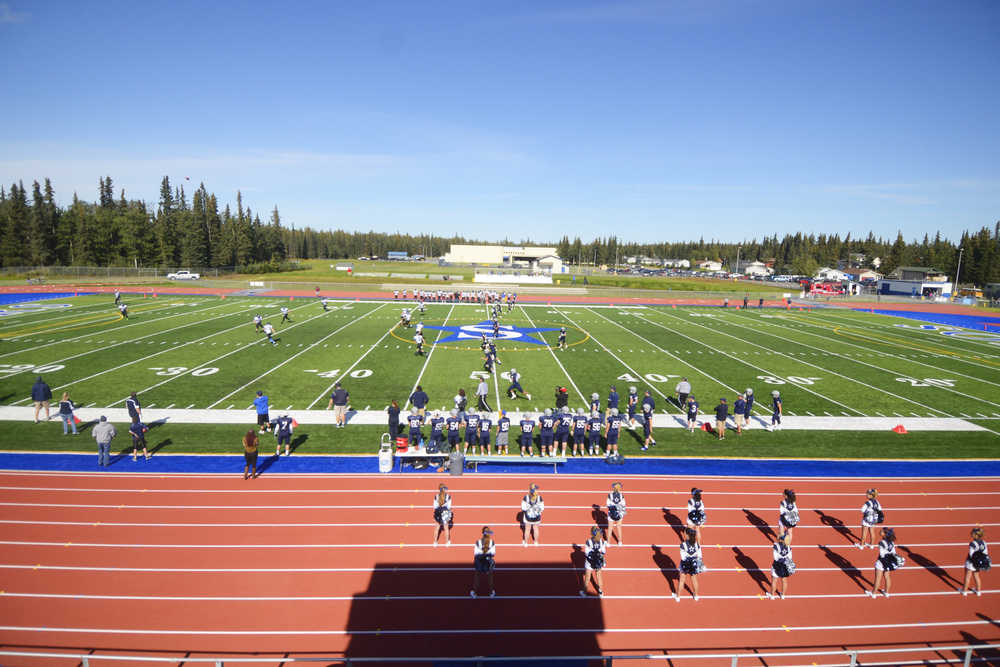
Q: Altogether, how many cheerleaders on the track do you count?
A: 12